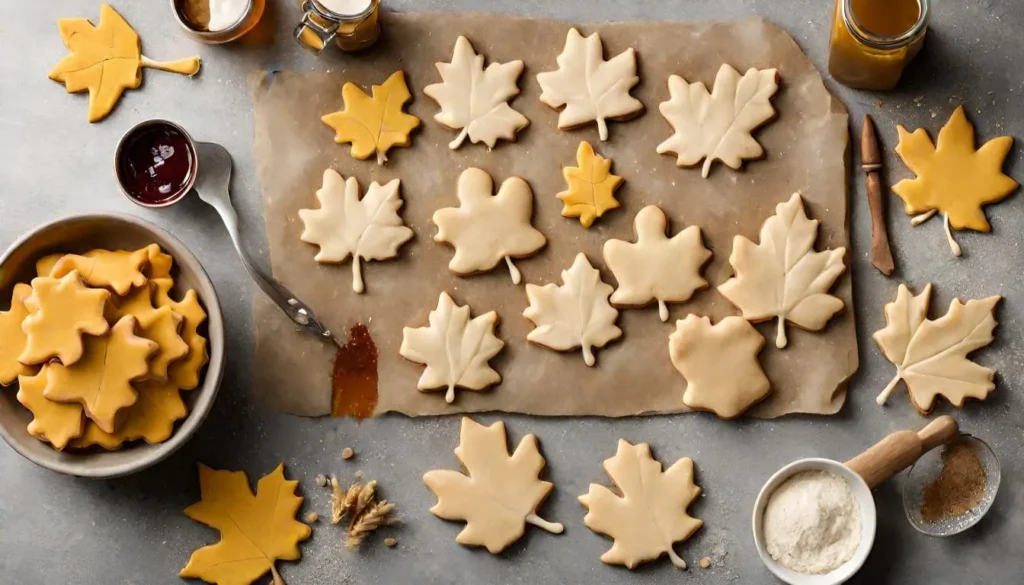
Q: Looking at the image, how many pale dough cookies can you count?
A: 13